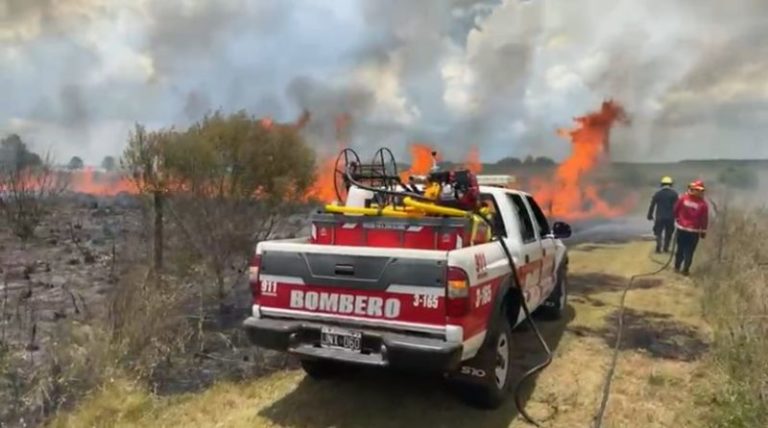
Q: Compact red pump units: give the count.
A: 1